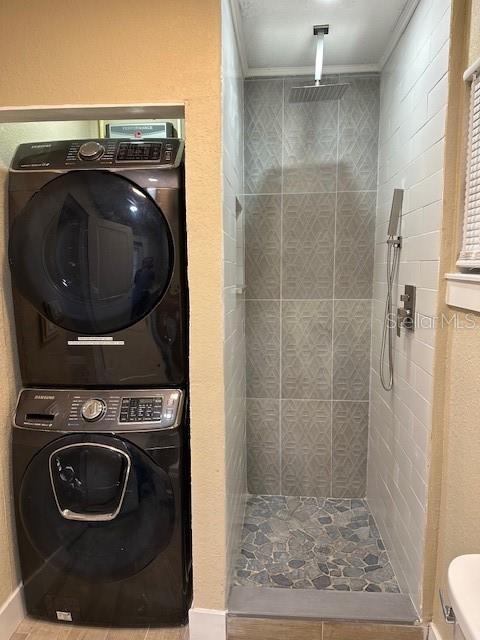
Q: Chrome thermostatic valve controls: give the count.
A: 1